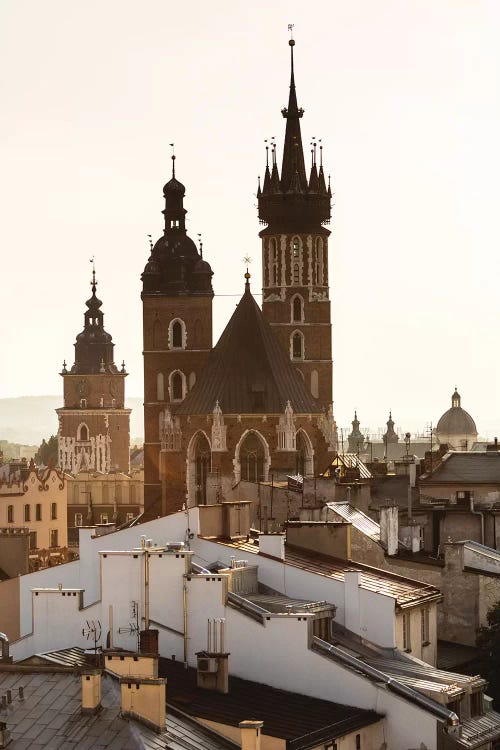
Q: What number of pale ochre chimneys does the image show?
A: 4